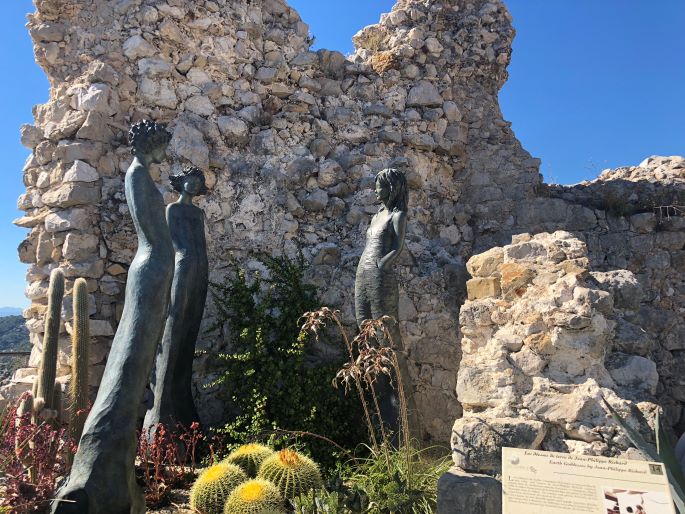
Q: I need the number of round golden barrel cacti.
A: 4